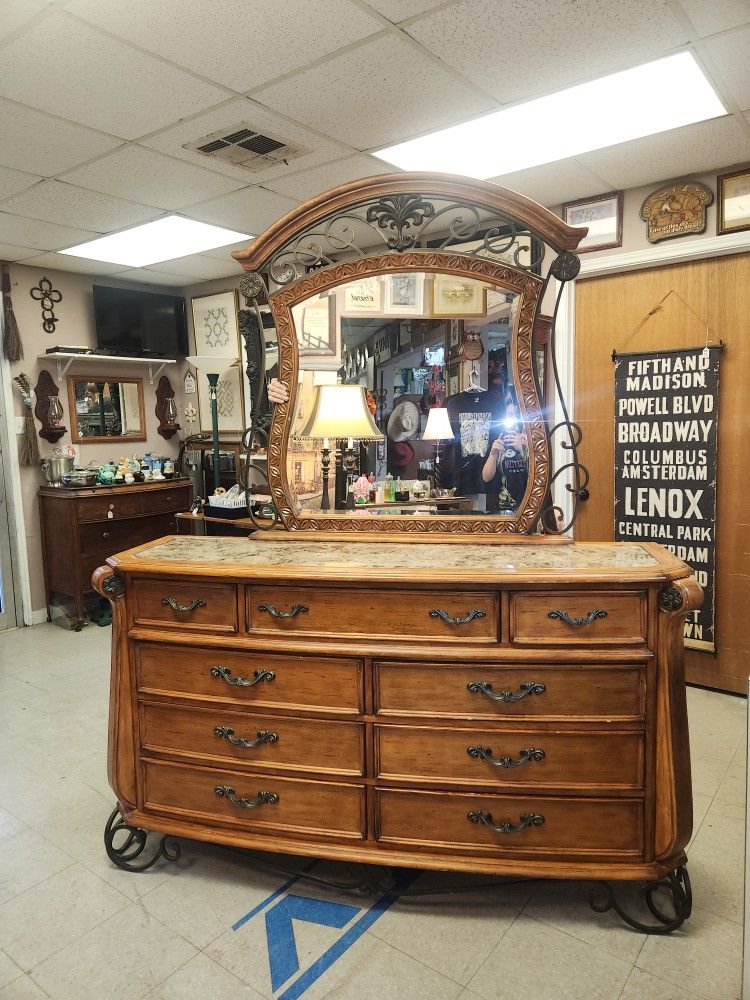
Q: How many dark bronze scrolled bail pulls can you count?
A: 10